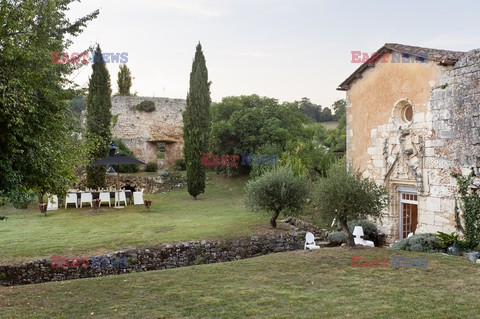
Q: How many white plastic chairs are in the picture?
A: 8